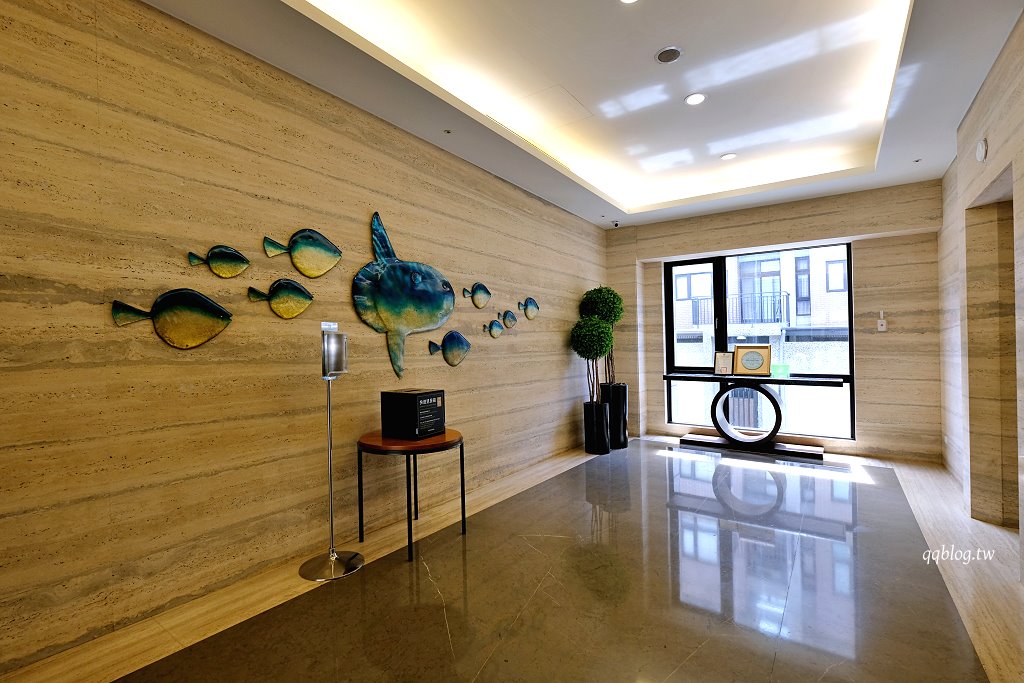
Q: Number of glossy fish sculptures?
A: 10